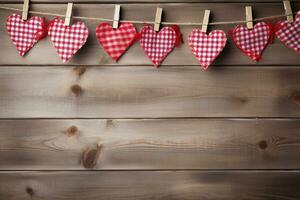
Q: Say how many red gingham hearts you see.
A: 7